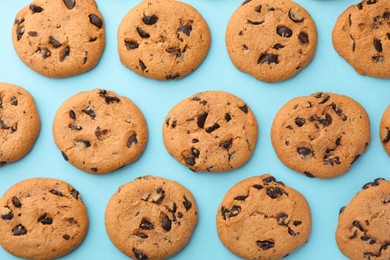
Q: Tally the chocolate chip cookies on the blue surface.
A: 13